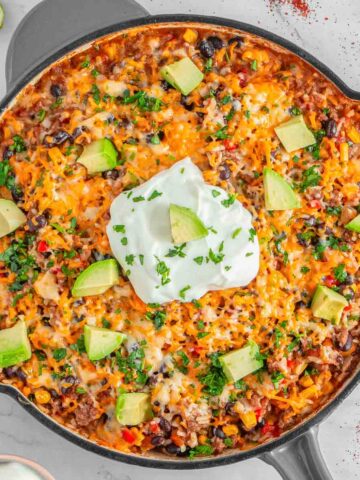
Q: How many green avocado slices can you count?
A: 13